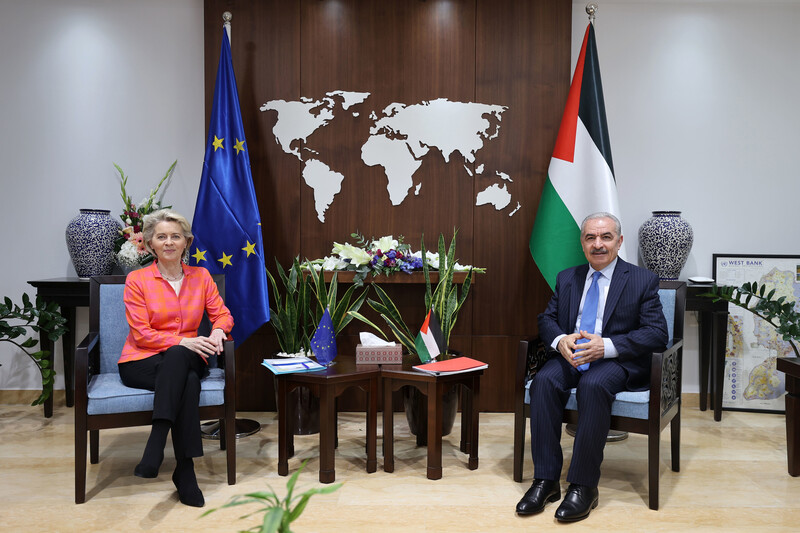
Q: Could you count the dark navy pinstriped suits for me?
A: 1